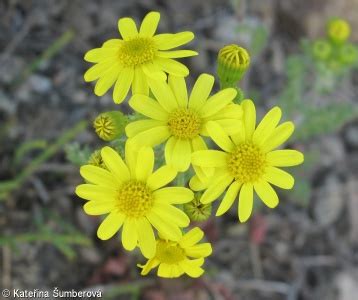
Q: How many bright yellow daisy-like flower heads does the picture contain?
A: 5